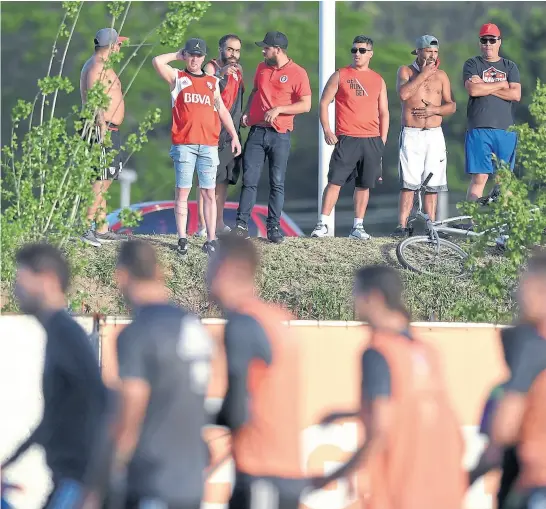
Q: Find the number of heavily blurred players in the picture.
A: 5